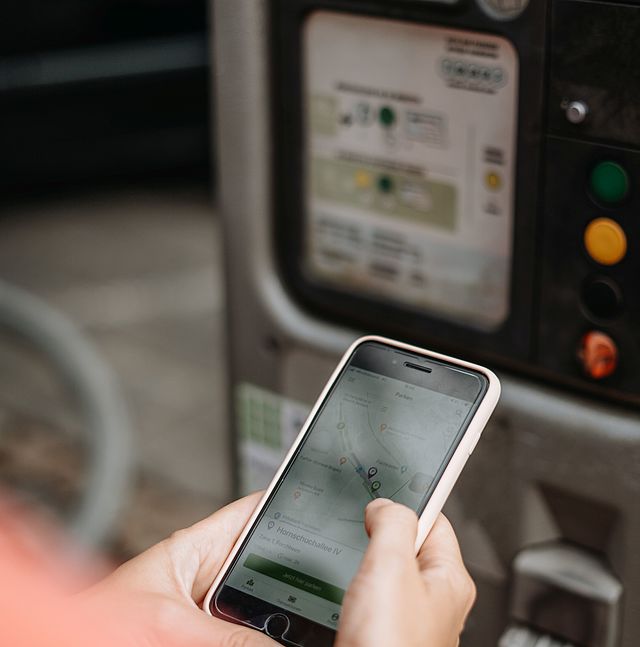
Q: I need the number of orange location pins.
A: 3